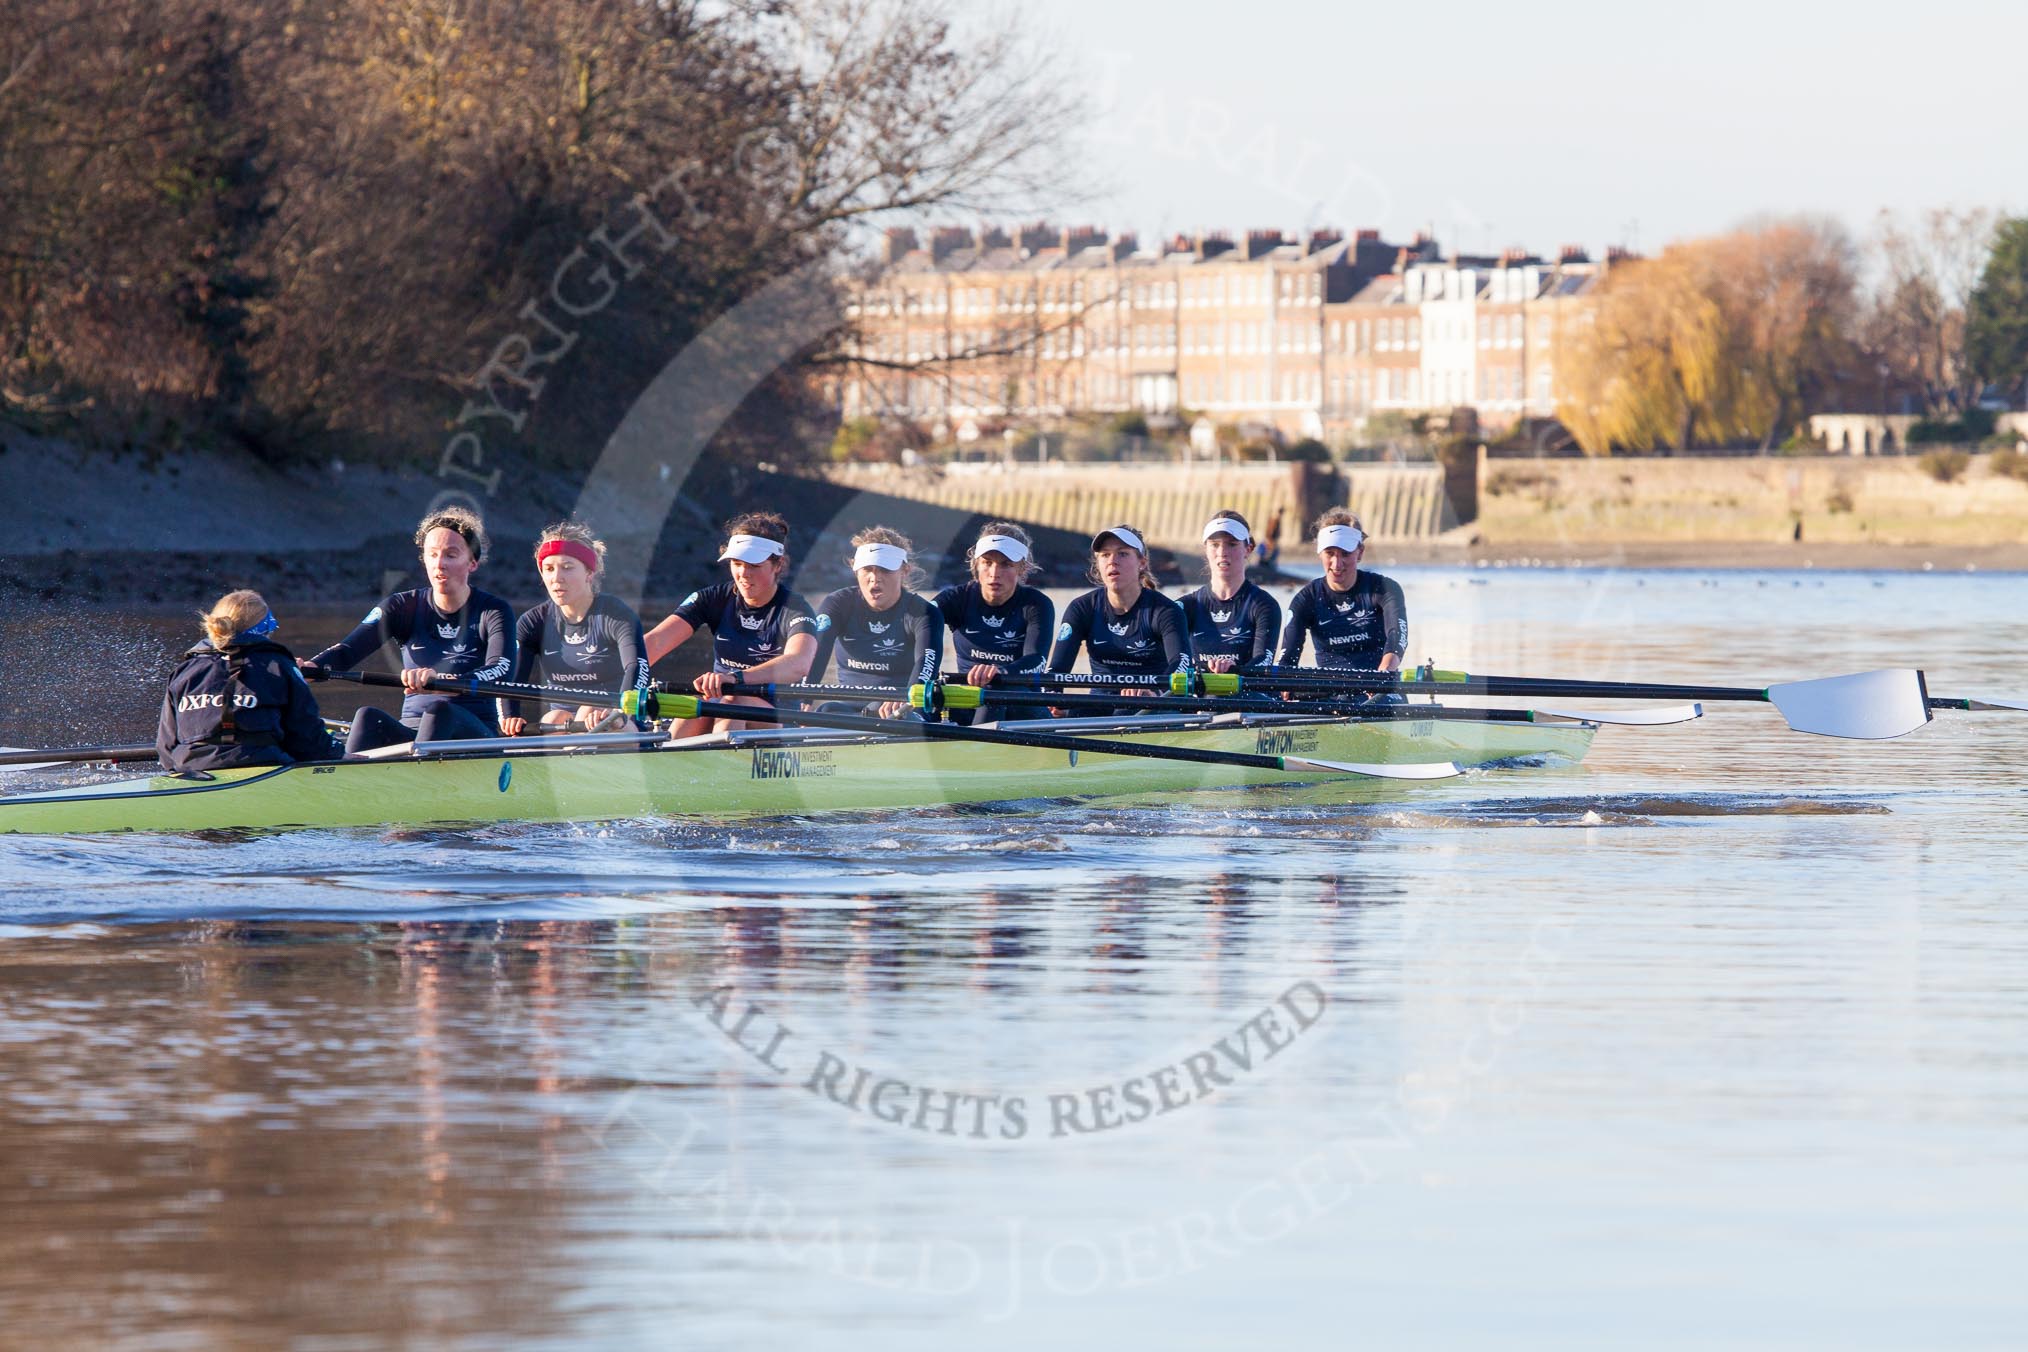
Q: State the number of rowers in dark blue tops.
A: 8